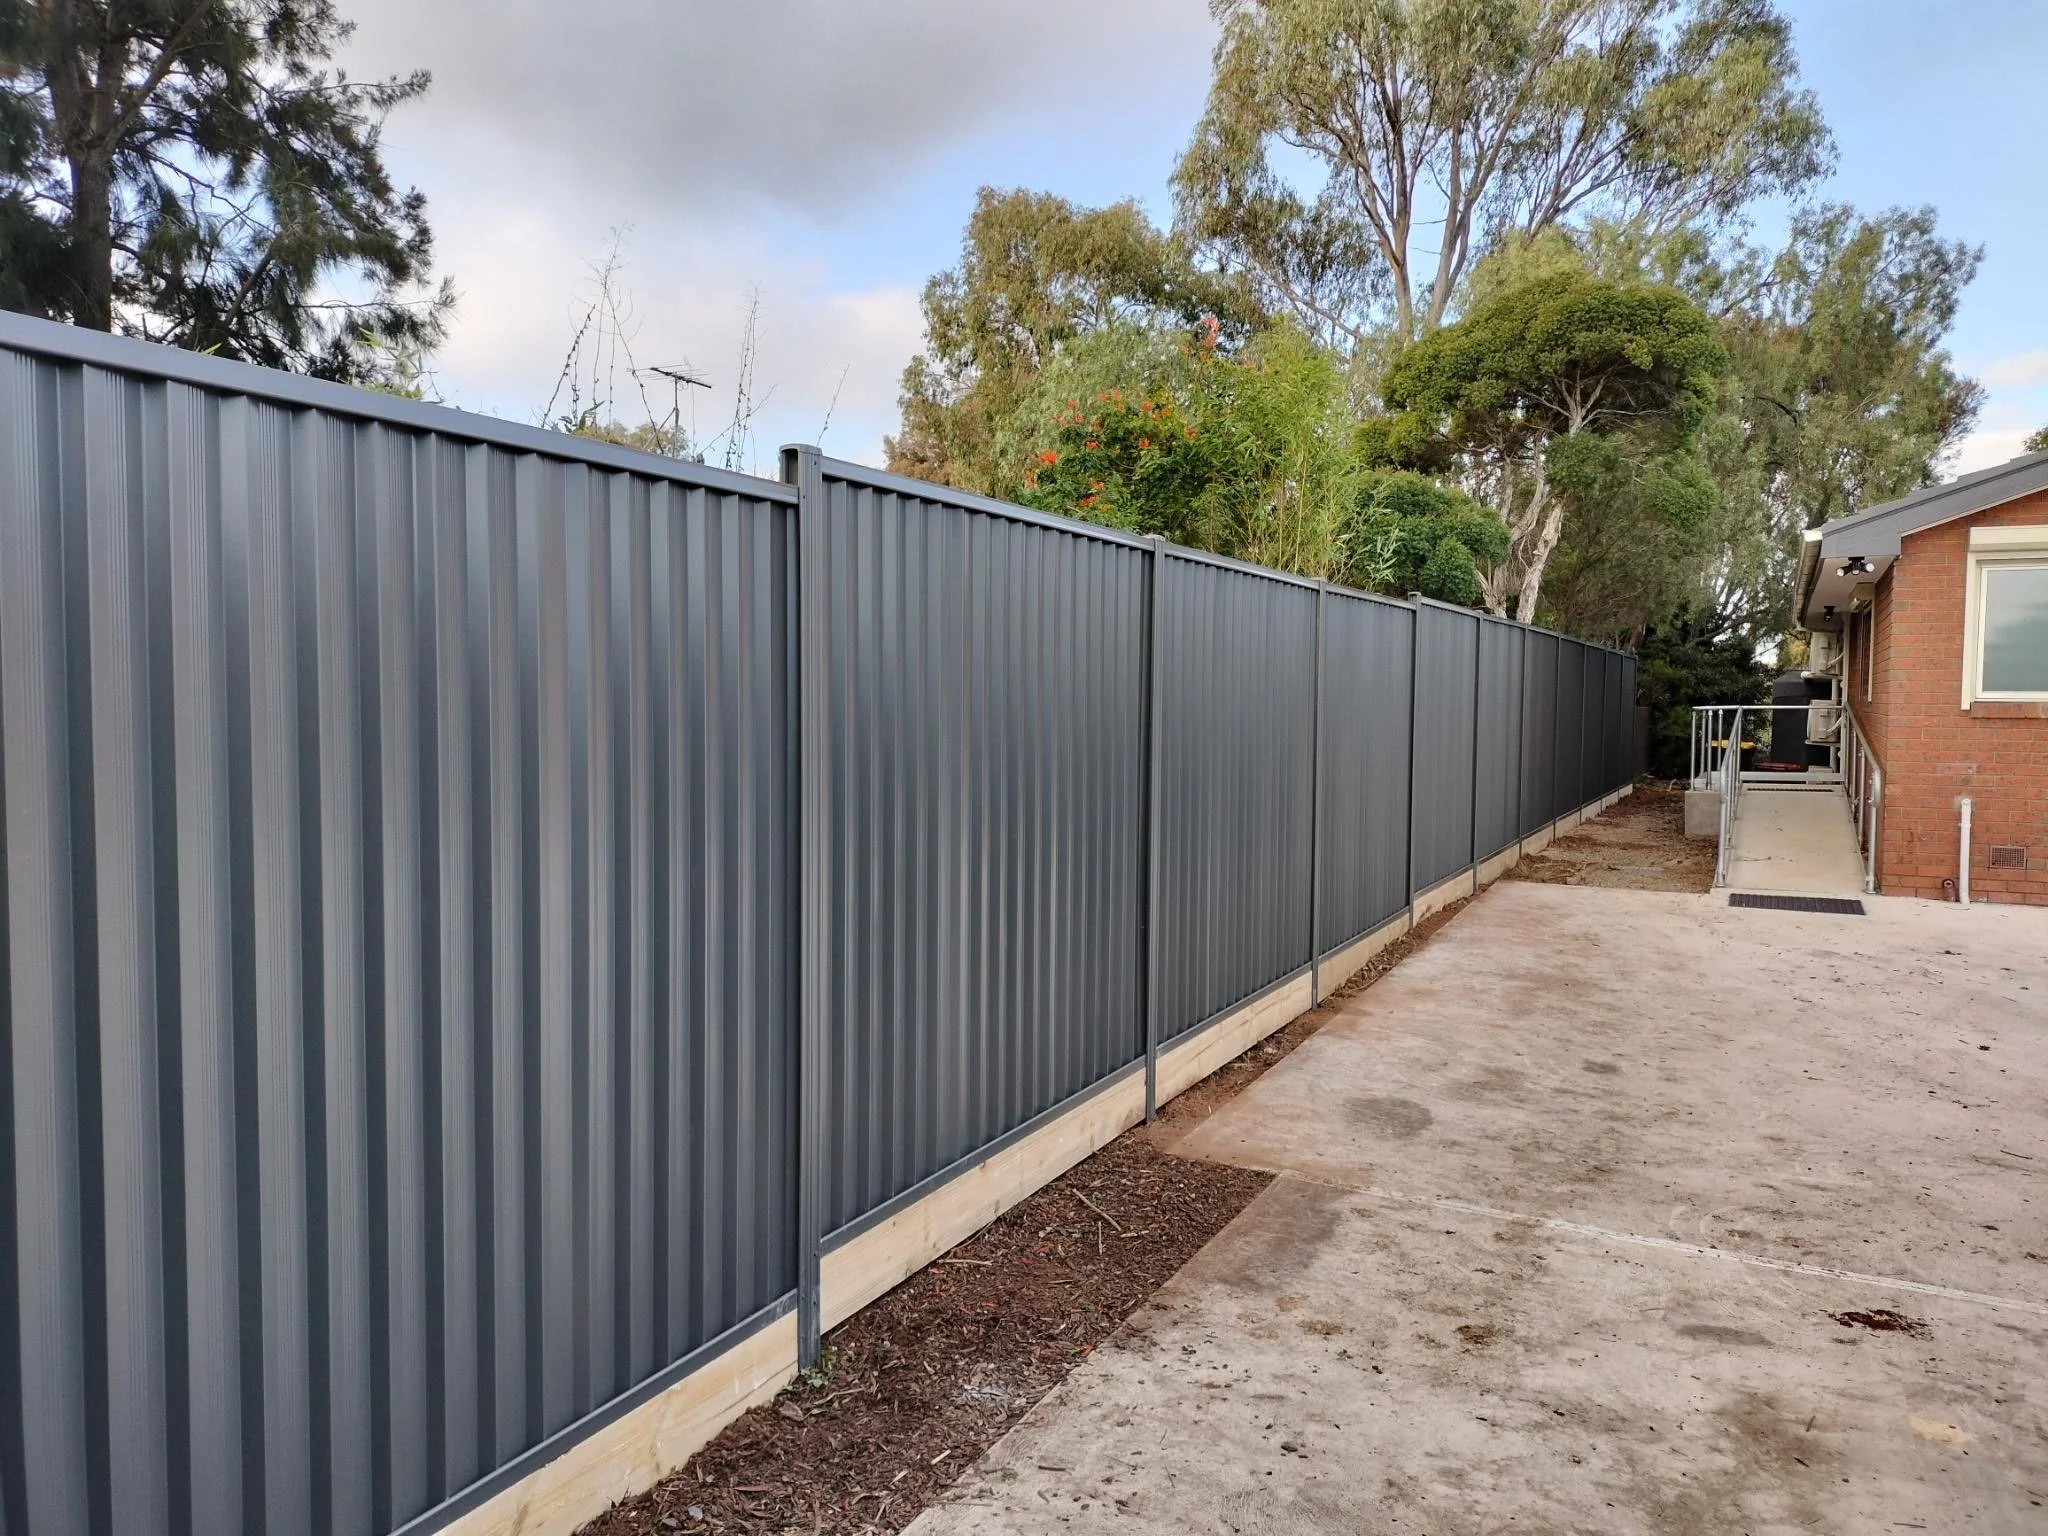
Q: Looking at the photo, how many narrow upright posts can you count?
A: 11